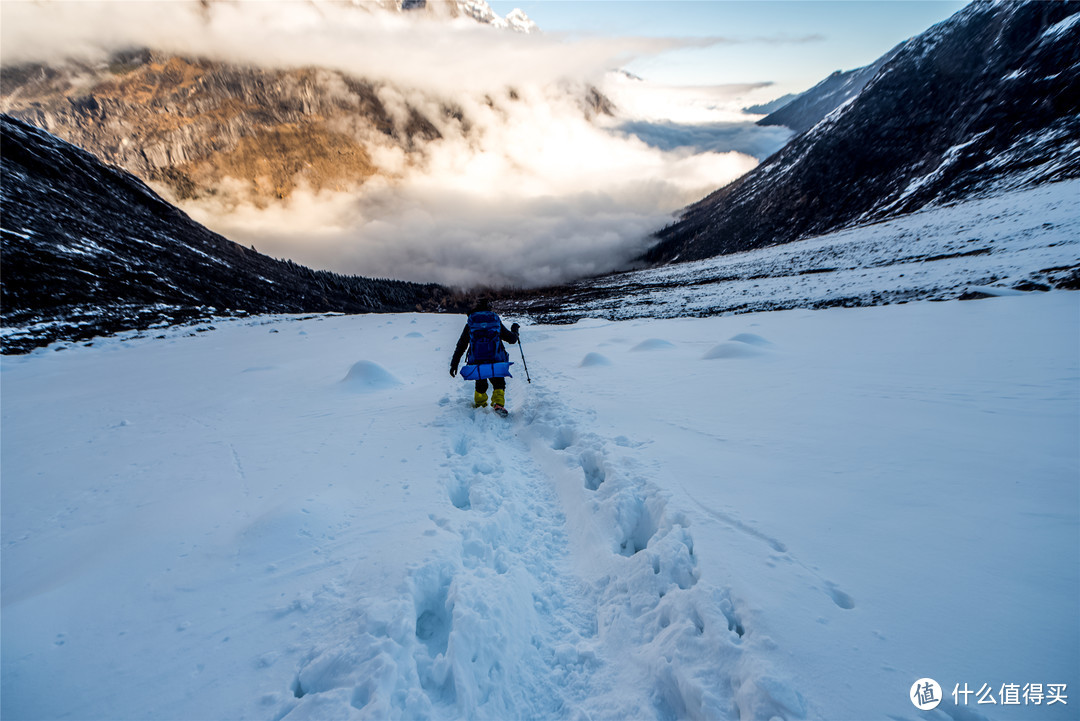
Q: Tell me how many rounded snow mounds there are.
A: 5